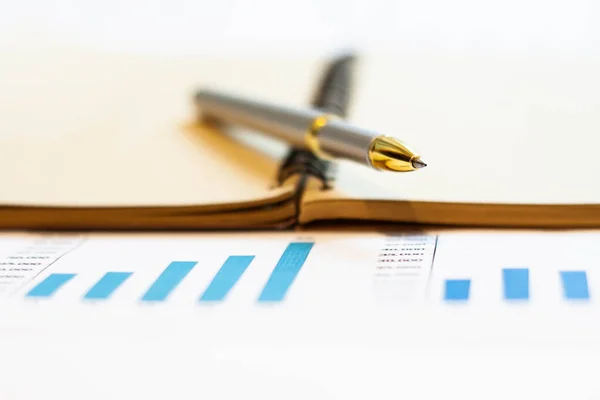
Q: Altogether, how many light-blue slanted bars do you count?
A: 5